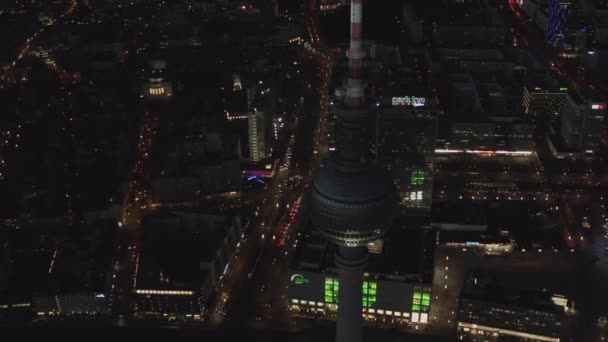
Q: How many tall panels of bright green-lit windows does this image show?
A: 3